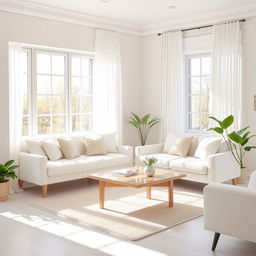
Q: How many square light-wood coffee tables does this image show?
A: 1